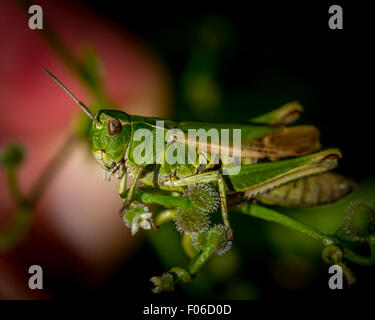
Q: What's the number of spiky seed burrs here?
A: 4